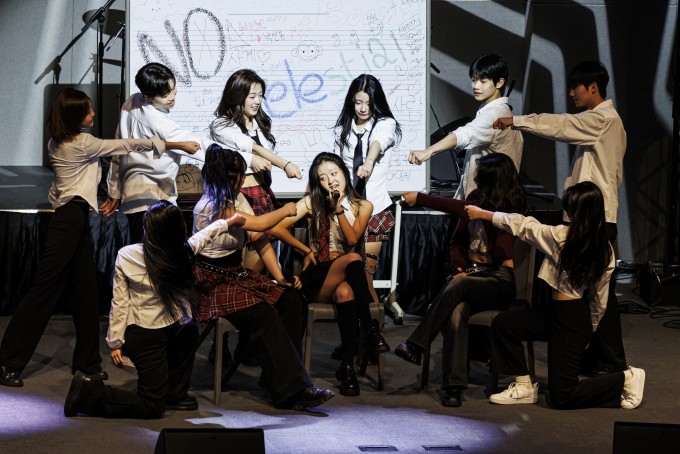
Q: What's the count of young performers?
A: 11